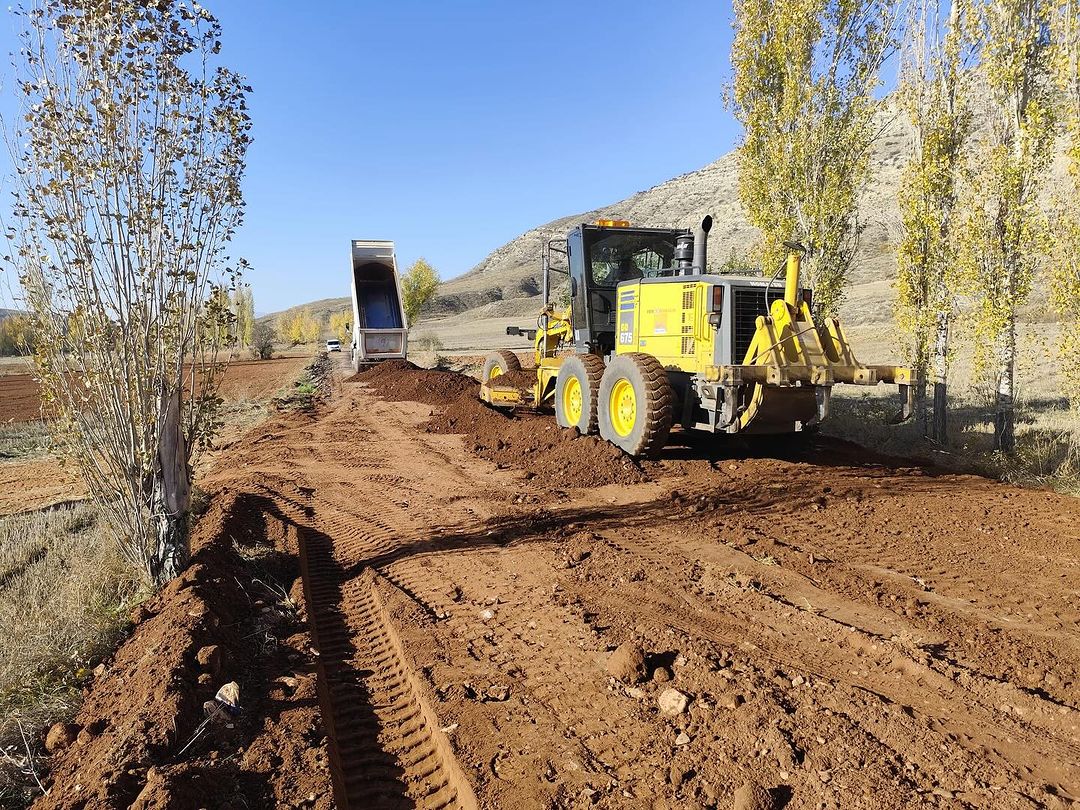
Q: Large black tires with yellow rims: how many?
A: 3